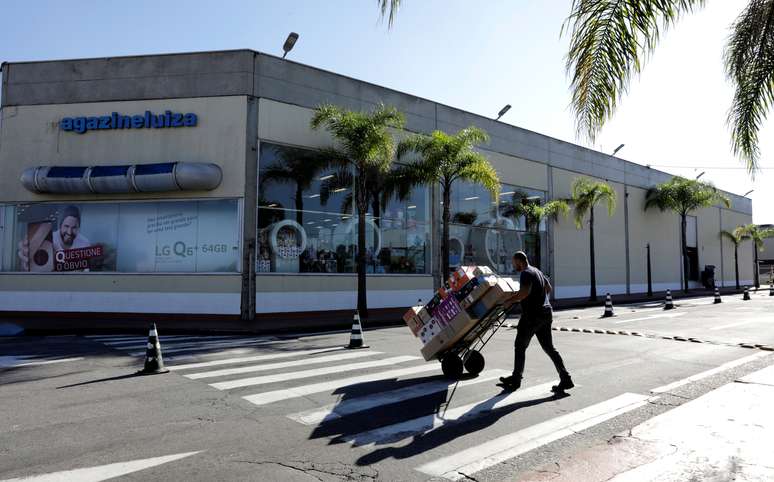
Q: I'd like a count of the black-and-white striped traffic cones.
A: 7